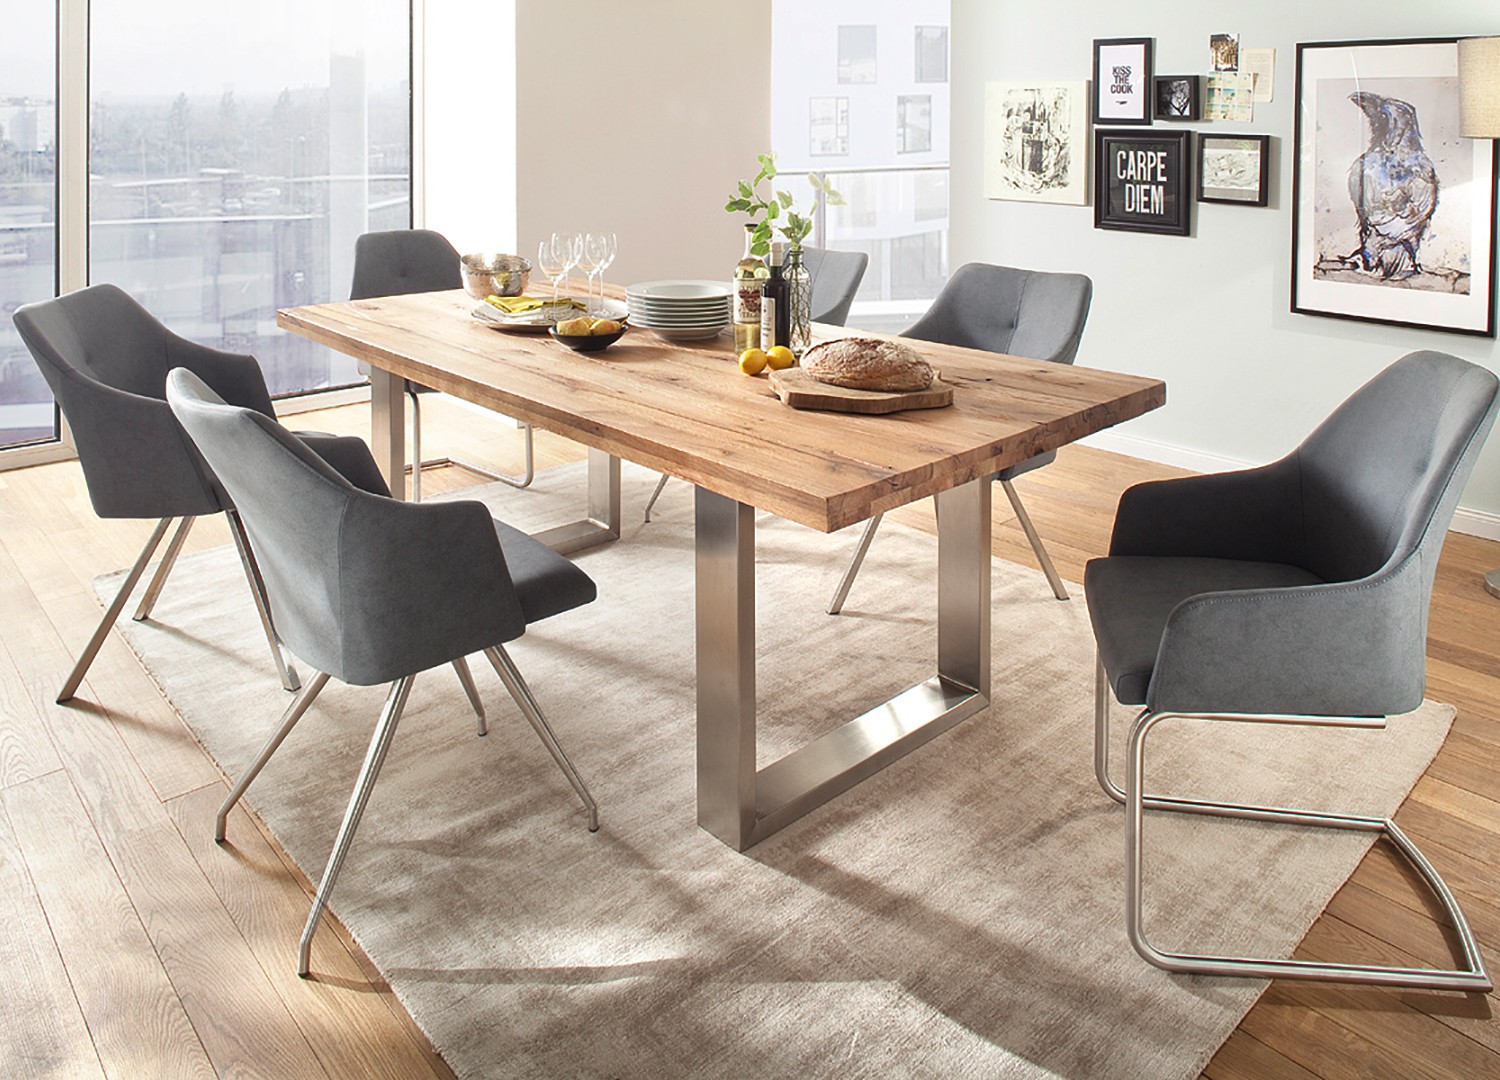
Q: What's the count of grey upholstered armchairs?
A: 6